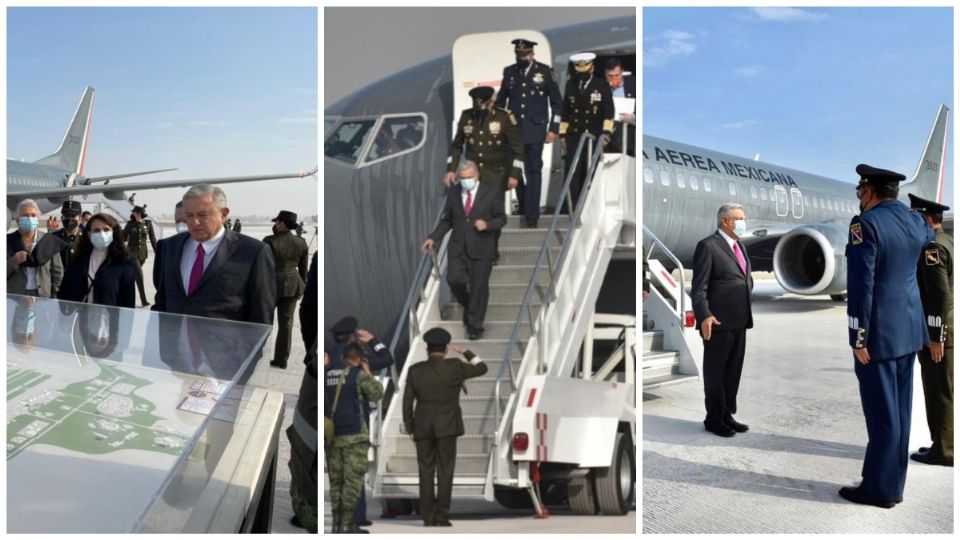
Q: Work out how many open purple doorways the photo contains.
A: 0